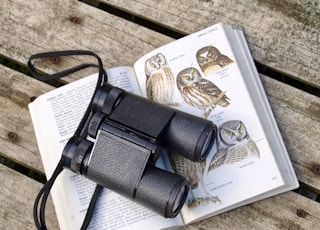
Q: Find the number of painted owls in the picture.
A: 5